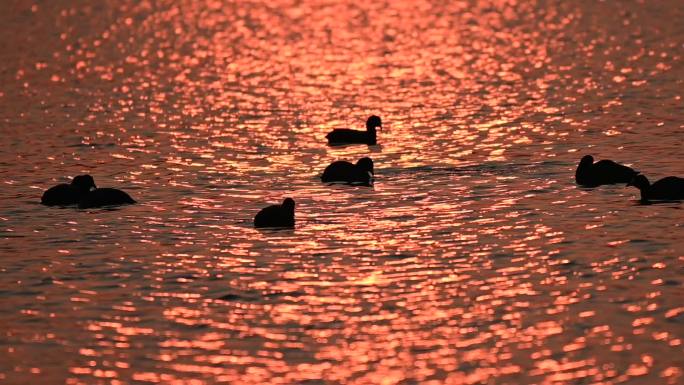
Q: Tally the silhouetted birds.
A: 7